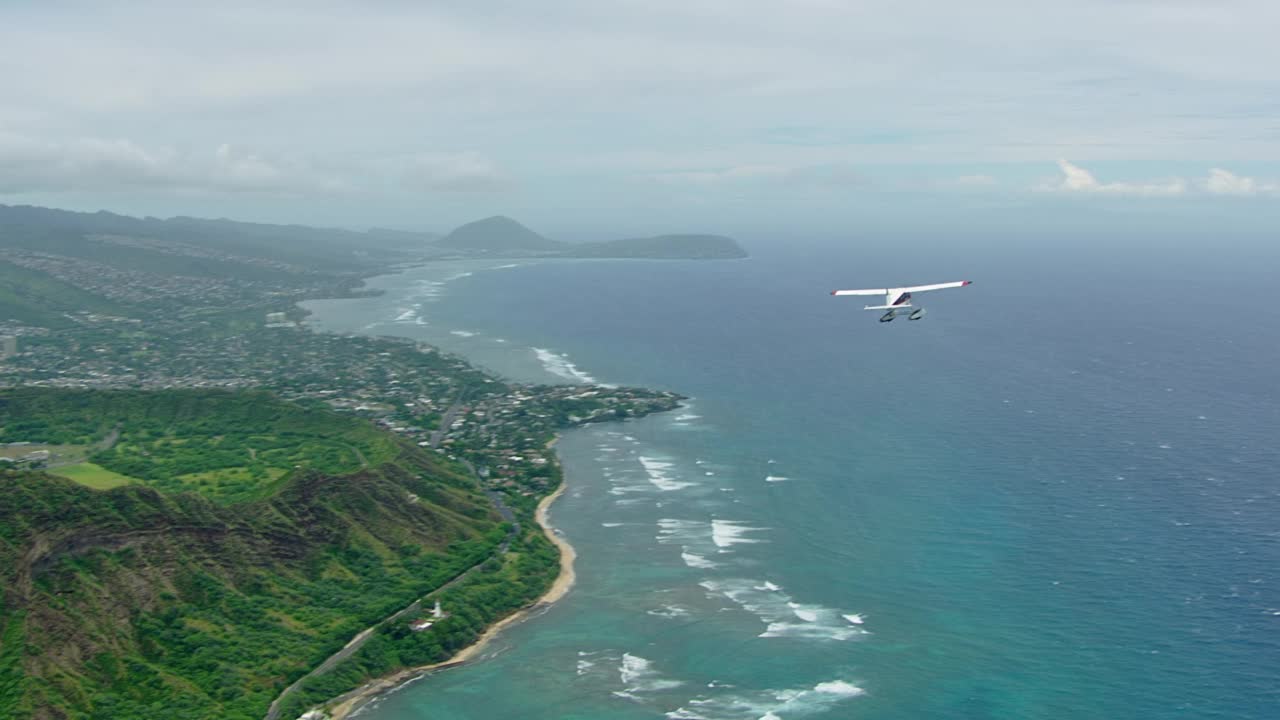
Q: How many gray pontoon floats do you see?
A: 2